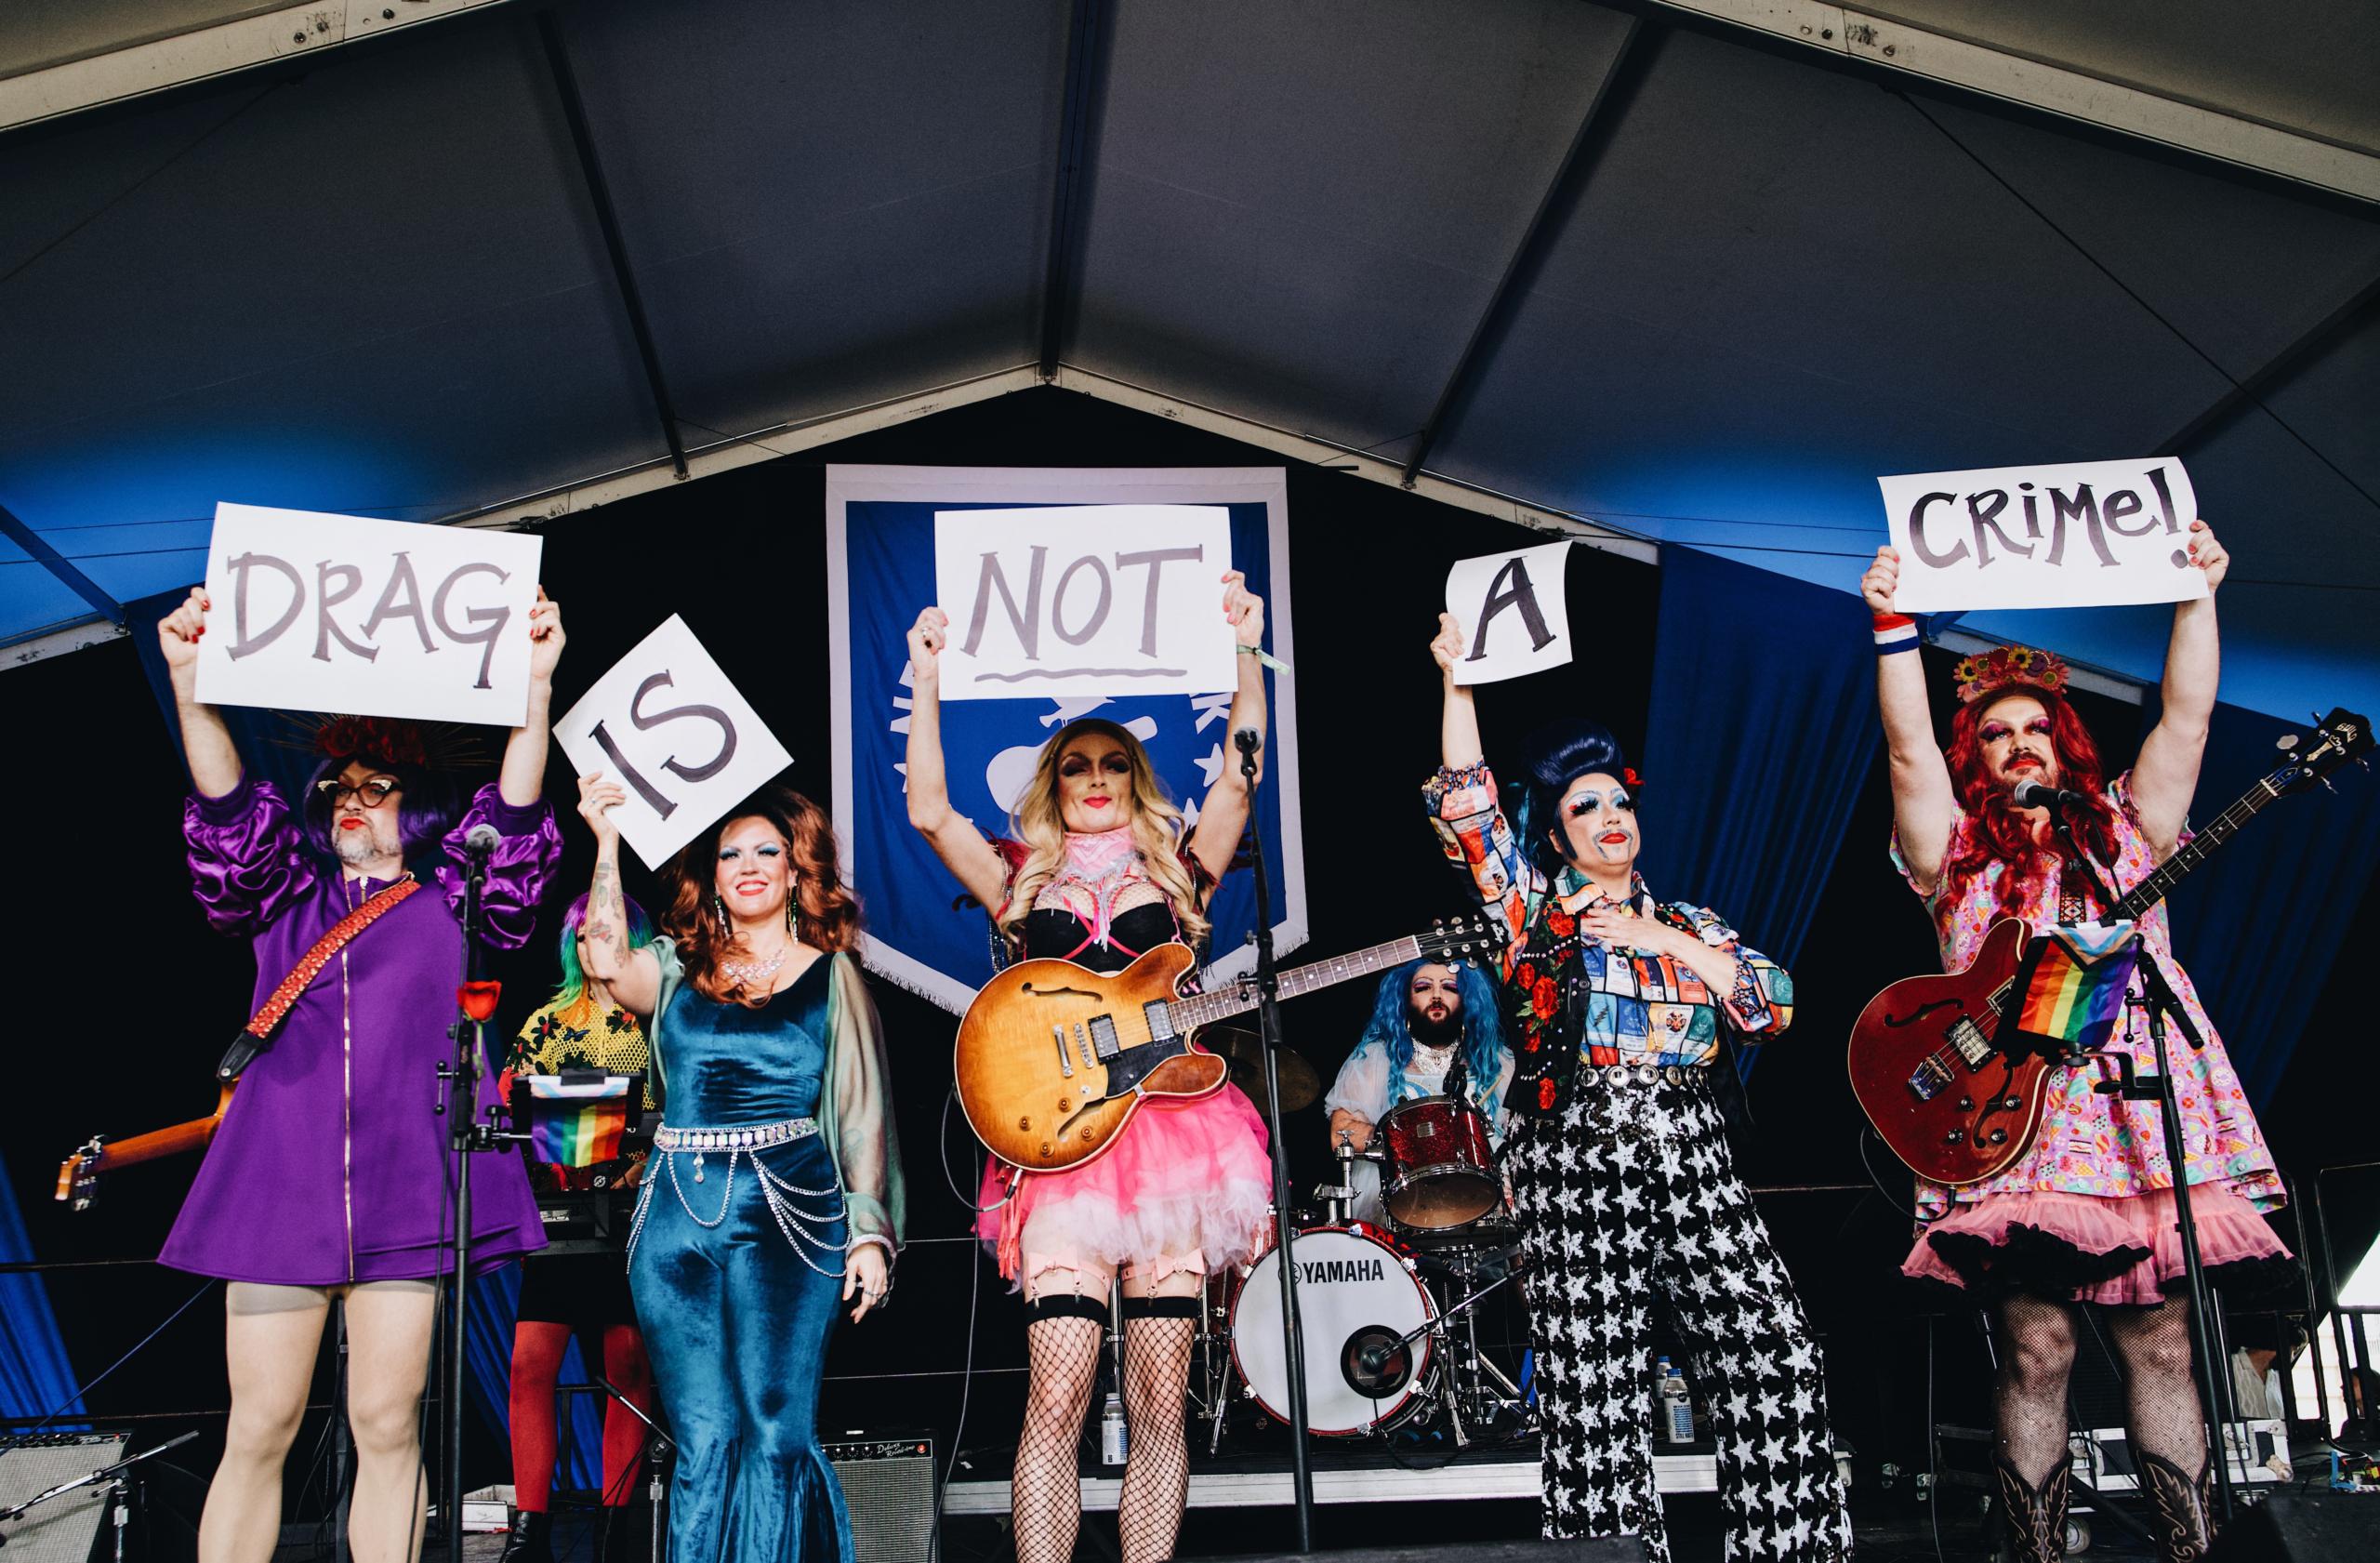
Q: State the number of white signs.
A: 5